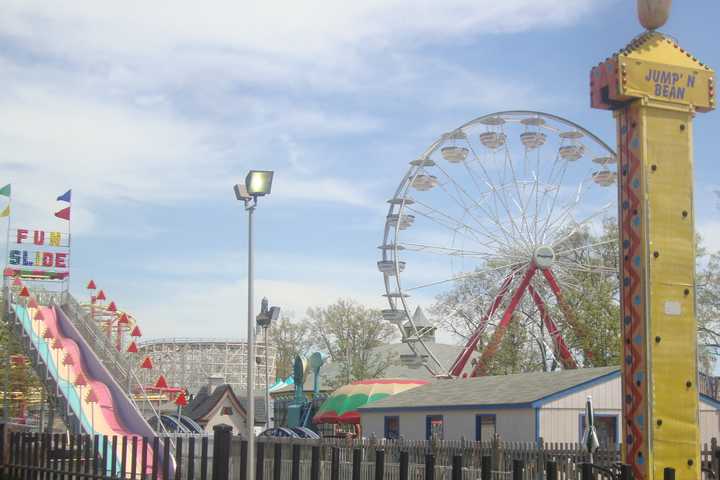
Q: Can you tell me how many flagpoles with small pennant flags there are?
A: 2